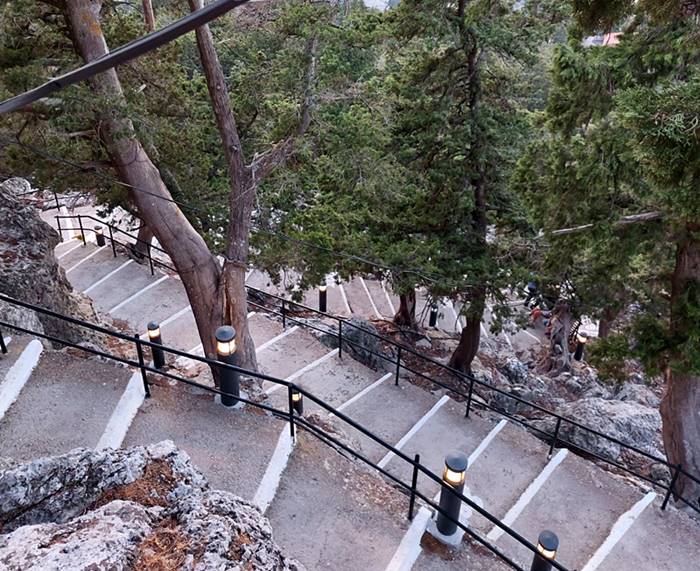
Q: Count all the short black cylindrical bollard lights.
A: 9